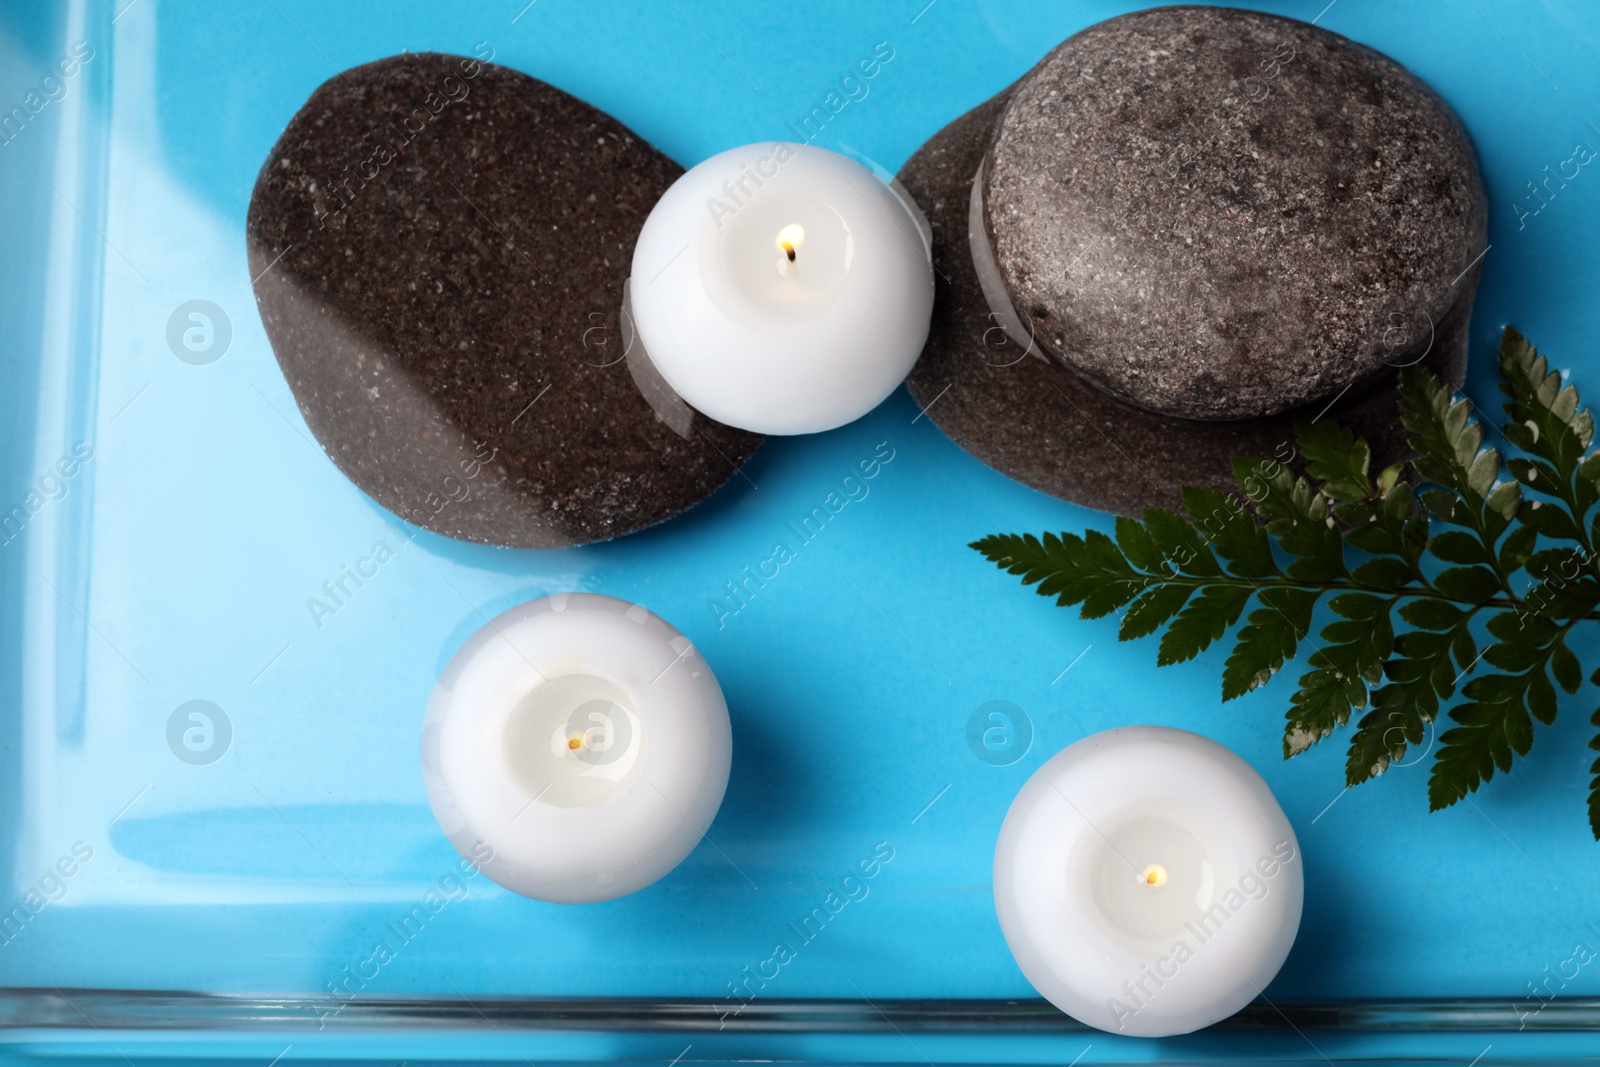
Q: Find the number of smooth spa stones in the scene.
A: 3